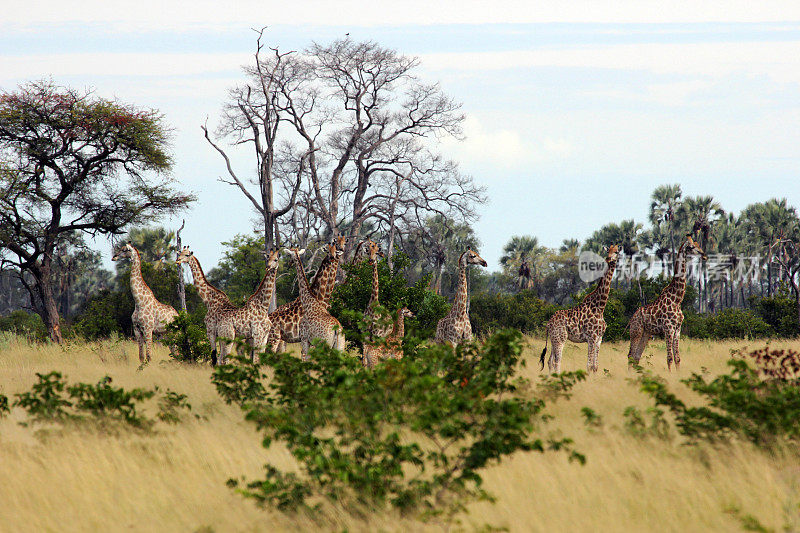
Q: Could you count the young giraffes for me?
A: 1